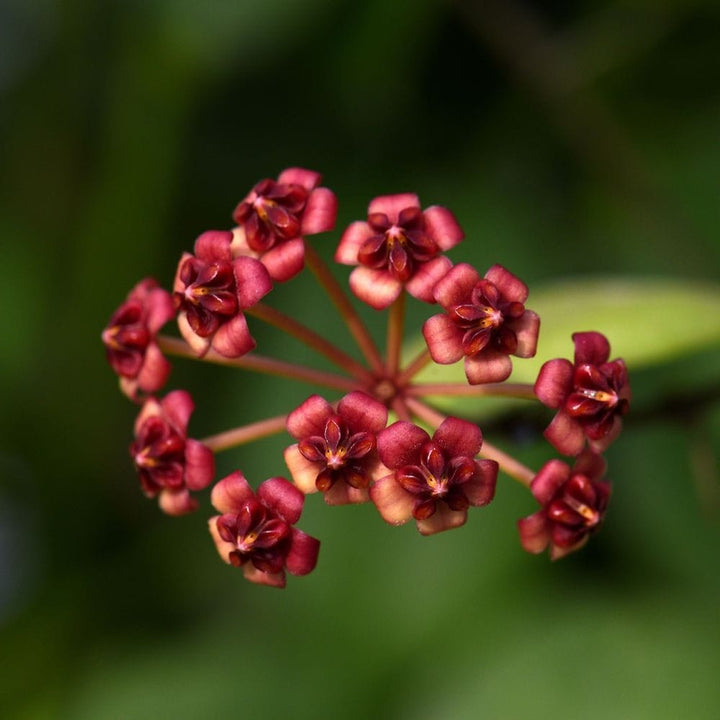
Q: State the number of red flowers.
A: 11